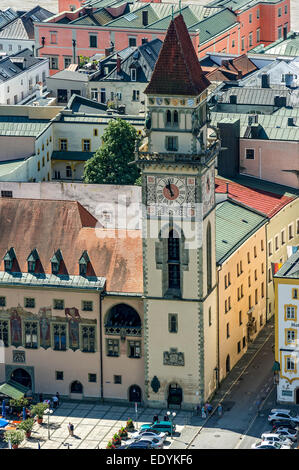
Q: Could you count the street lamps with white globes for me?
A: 2